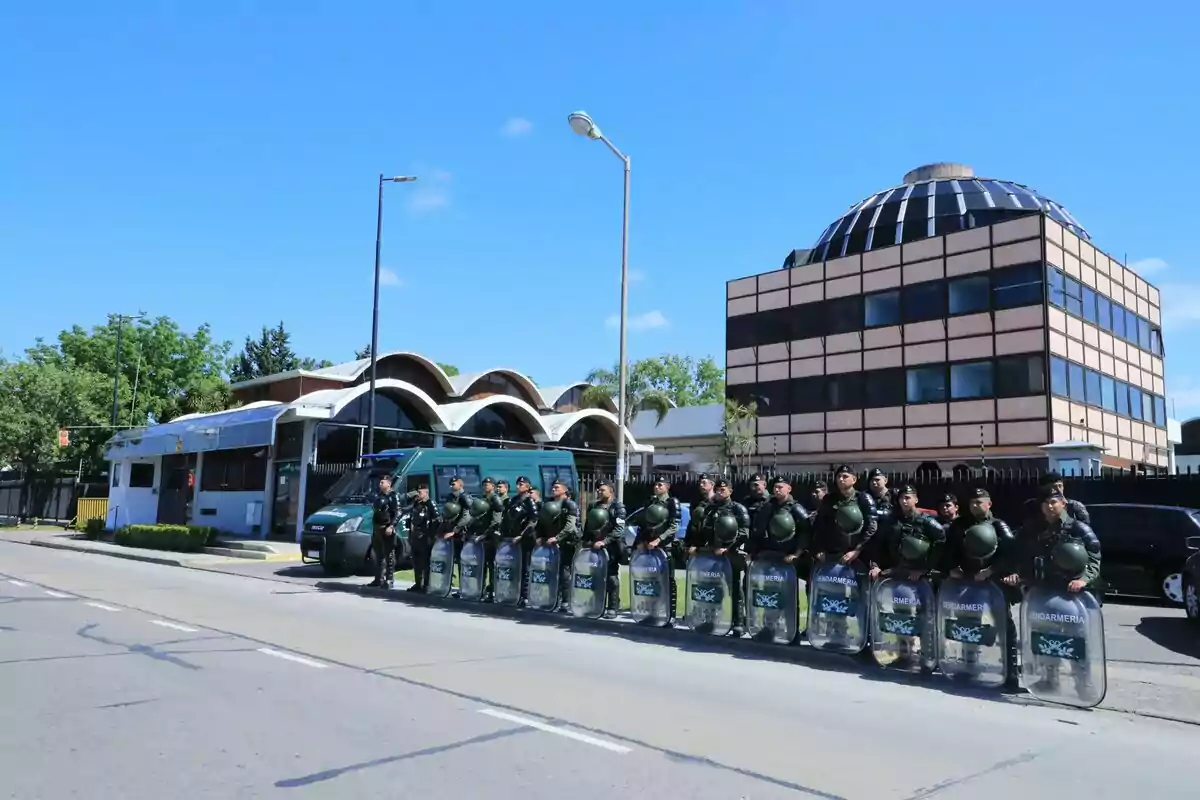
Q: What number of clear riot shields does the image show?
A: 12